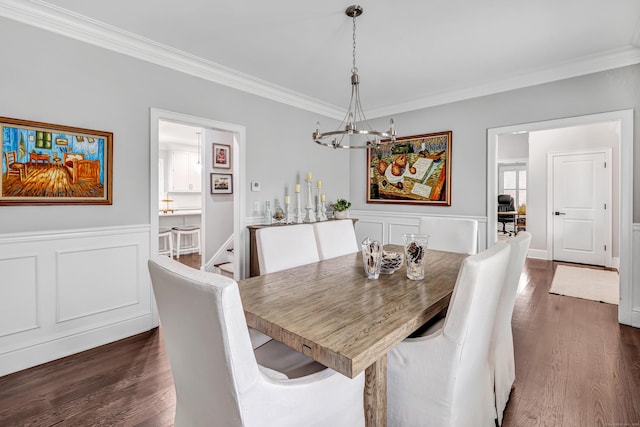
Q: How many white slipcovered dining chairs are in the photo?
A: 6